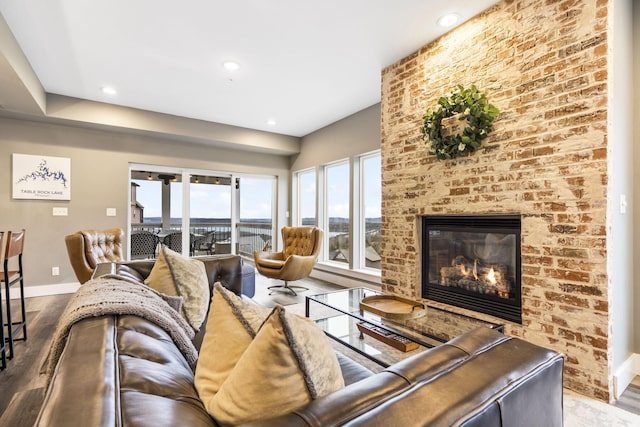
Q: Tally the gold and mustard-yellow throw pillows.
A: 3